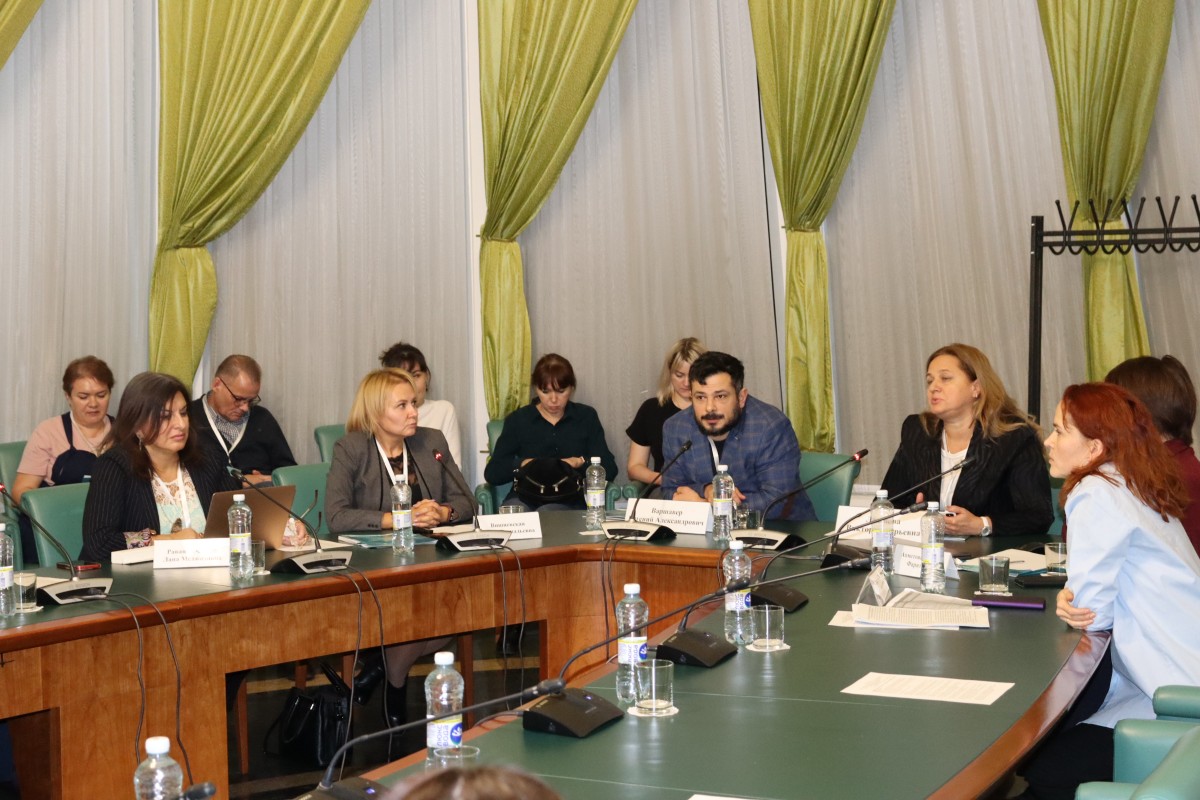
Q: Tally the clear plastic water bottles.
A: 11